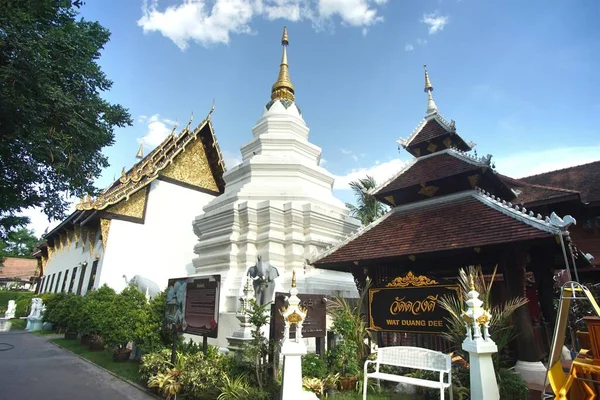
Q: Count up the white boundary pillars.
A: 2